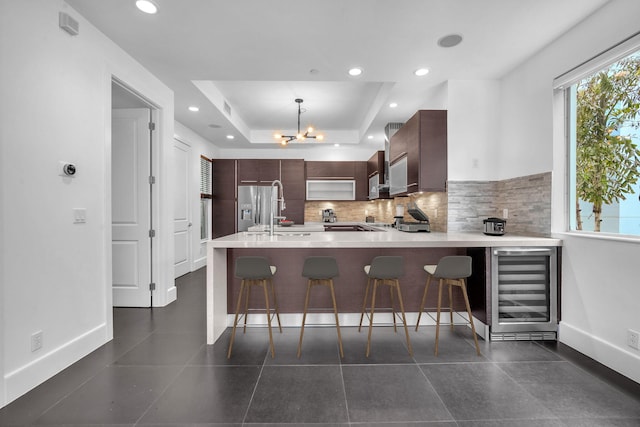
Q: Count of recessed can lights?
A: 8